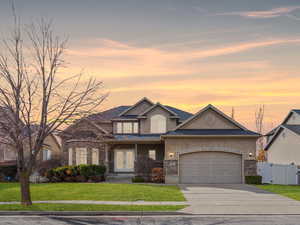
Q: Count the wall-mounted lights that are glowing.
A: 2